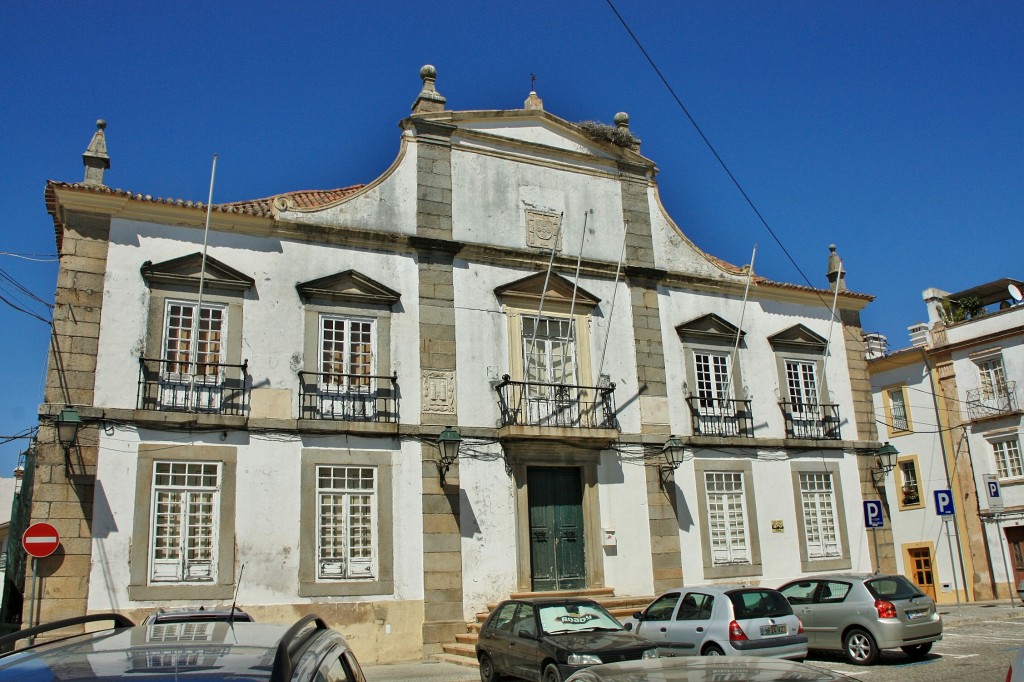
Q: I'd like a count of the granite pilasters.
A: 4